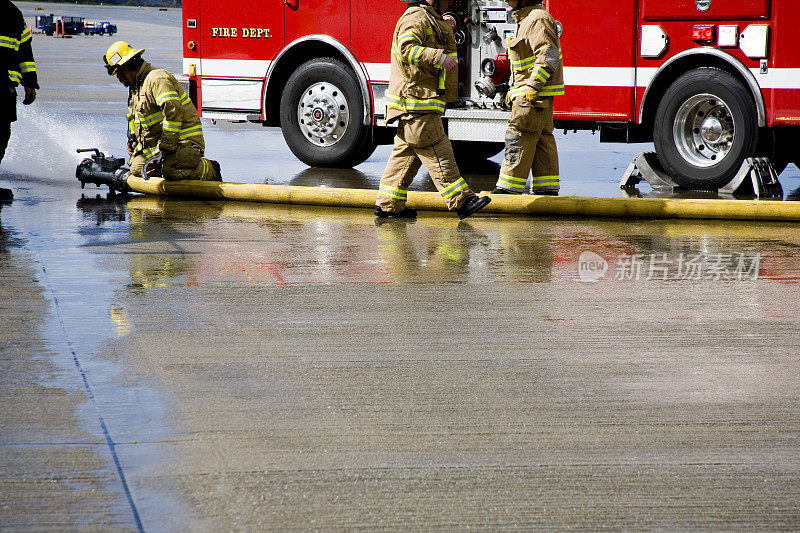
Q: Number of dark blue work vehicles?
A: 2